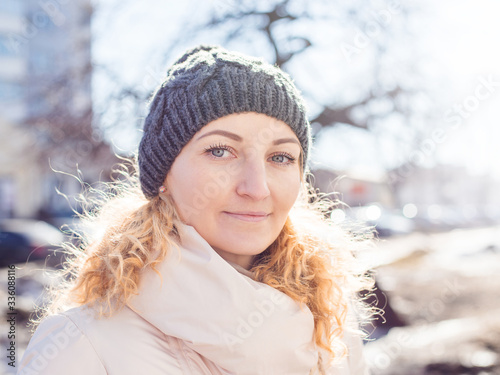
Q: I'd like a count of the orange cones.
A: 0